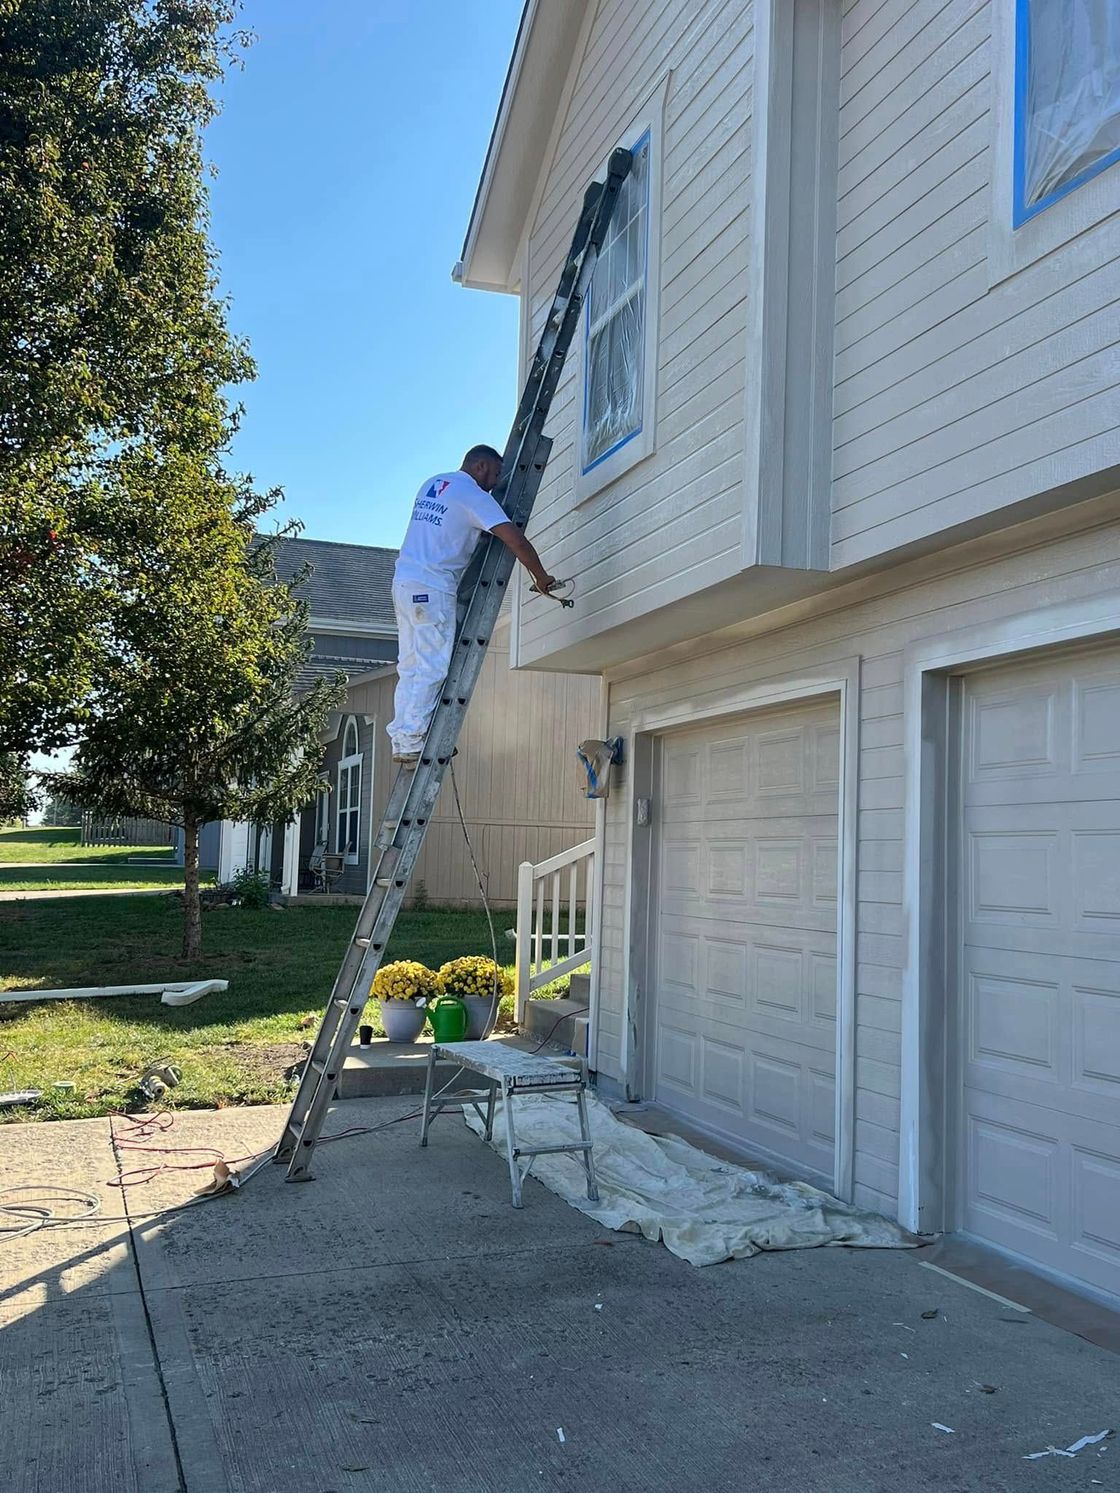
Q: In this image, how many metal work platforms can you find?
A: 1